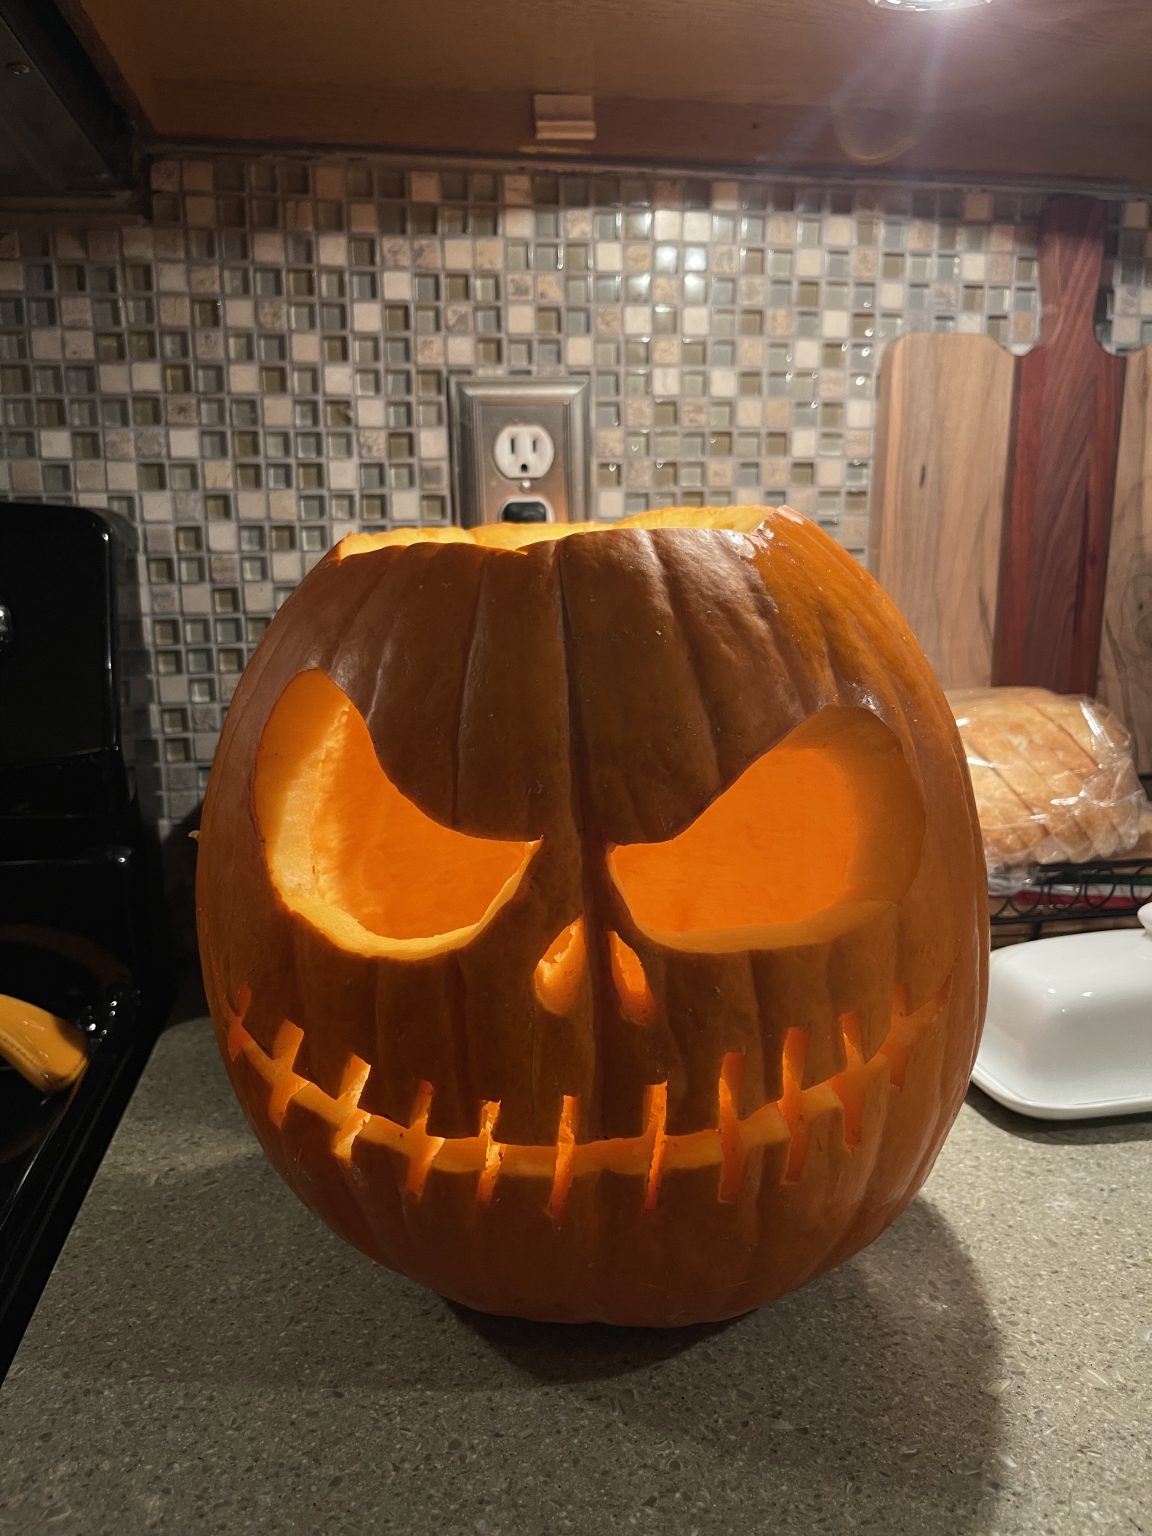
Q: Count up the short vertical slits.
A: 11